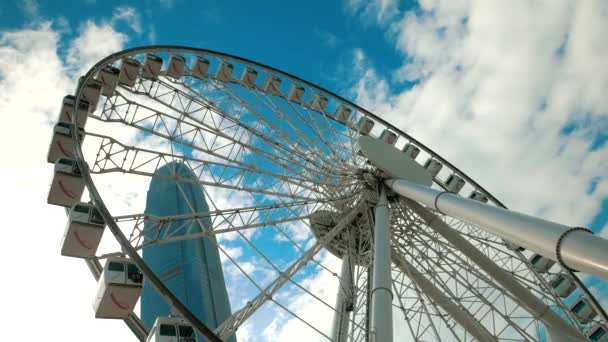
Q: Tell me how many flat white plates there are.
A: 1